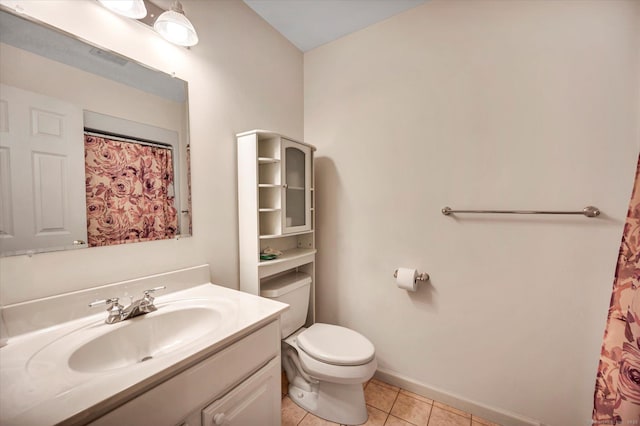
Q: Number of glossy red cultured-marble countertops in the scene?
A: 0